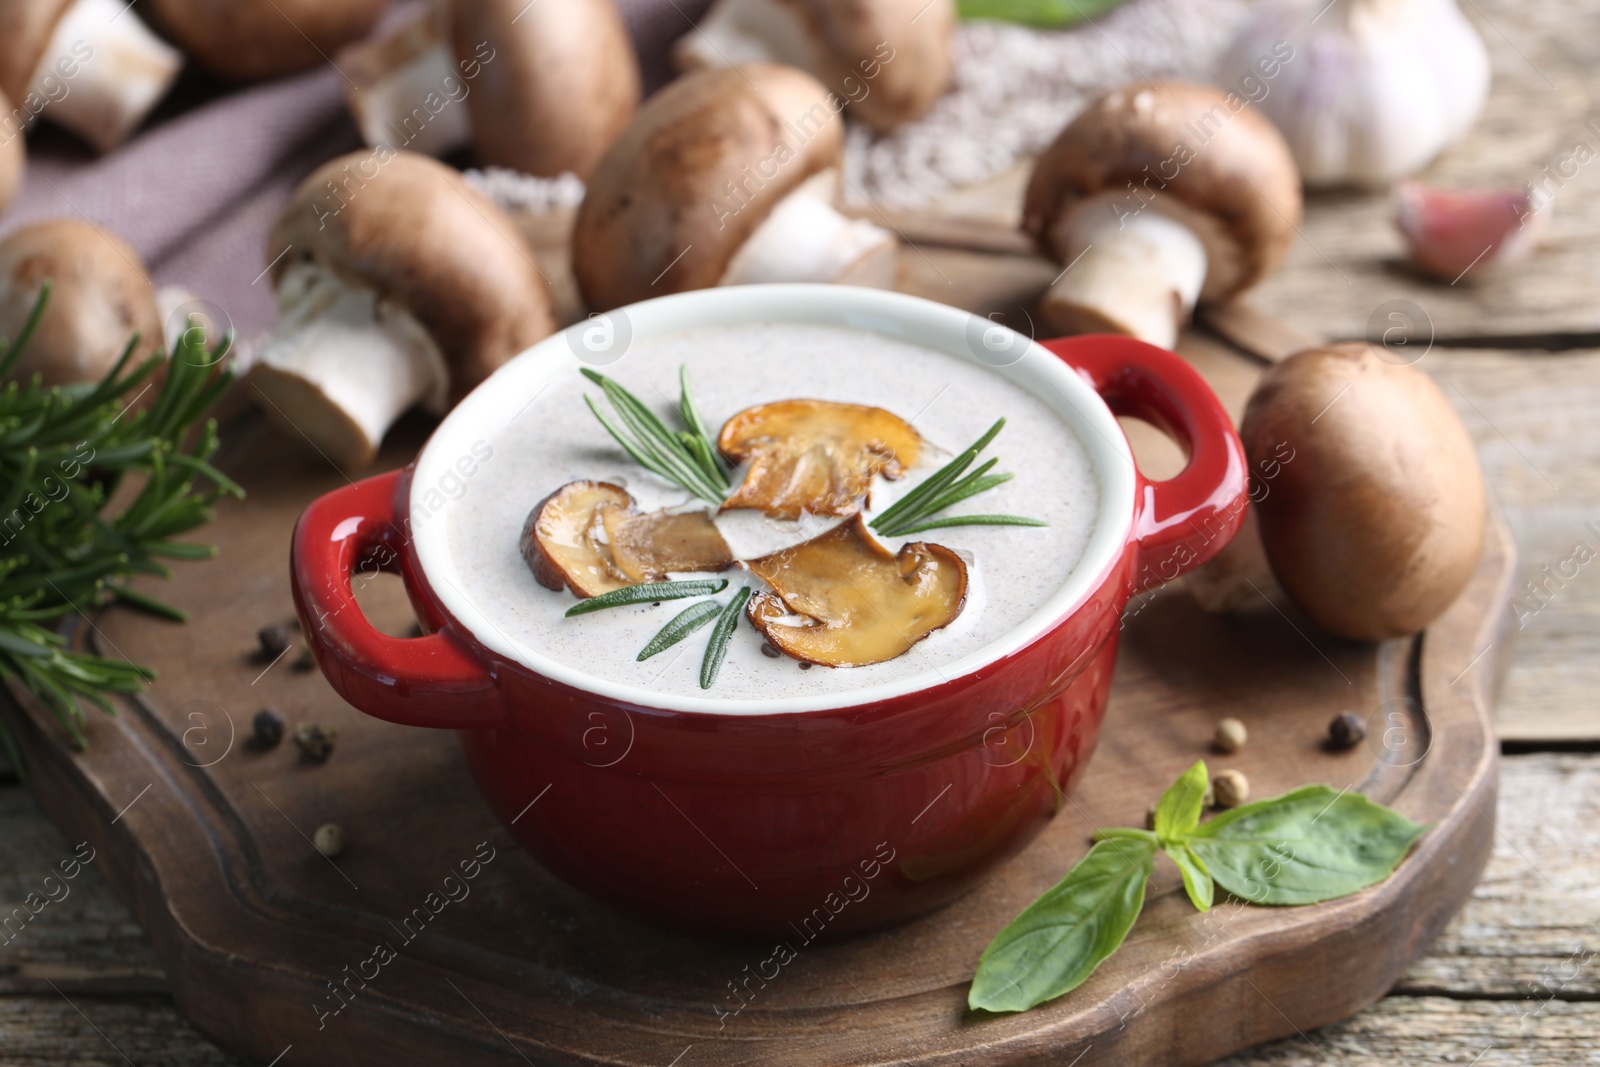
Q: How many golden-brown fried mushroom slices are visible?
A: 3